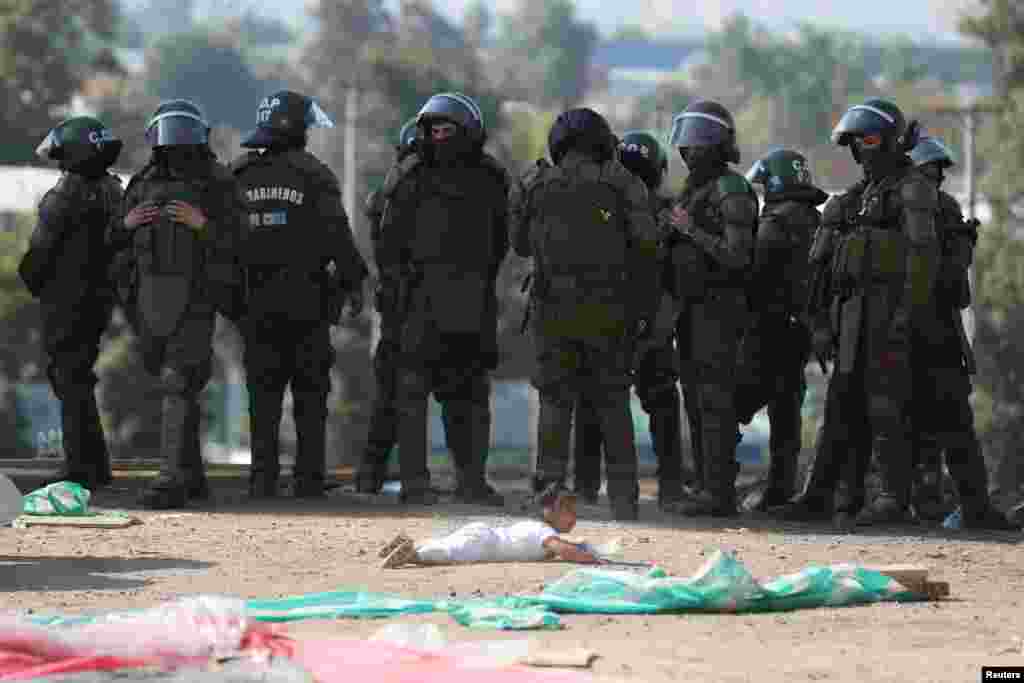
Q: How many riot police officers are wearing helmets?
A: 11